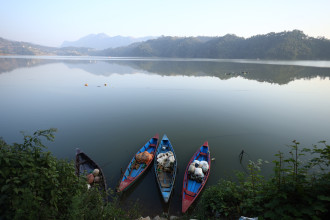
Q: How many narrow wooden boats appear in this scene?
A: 4